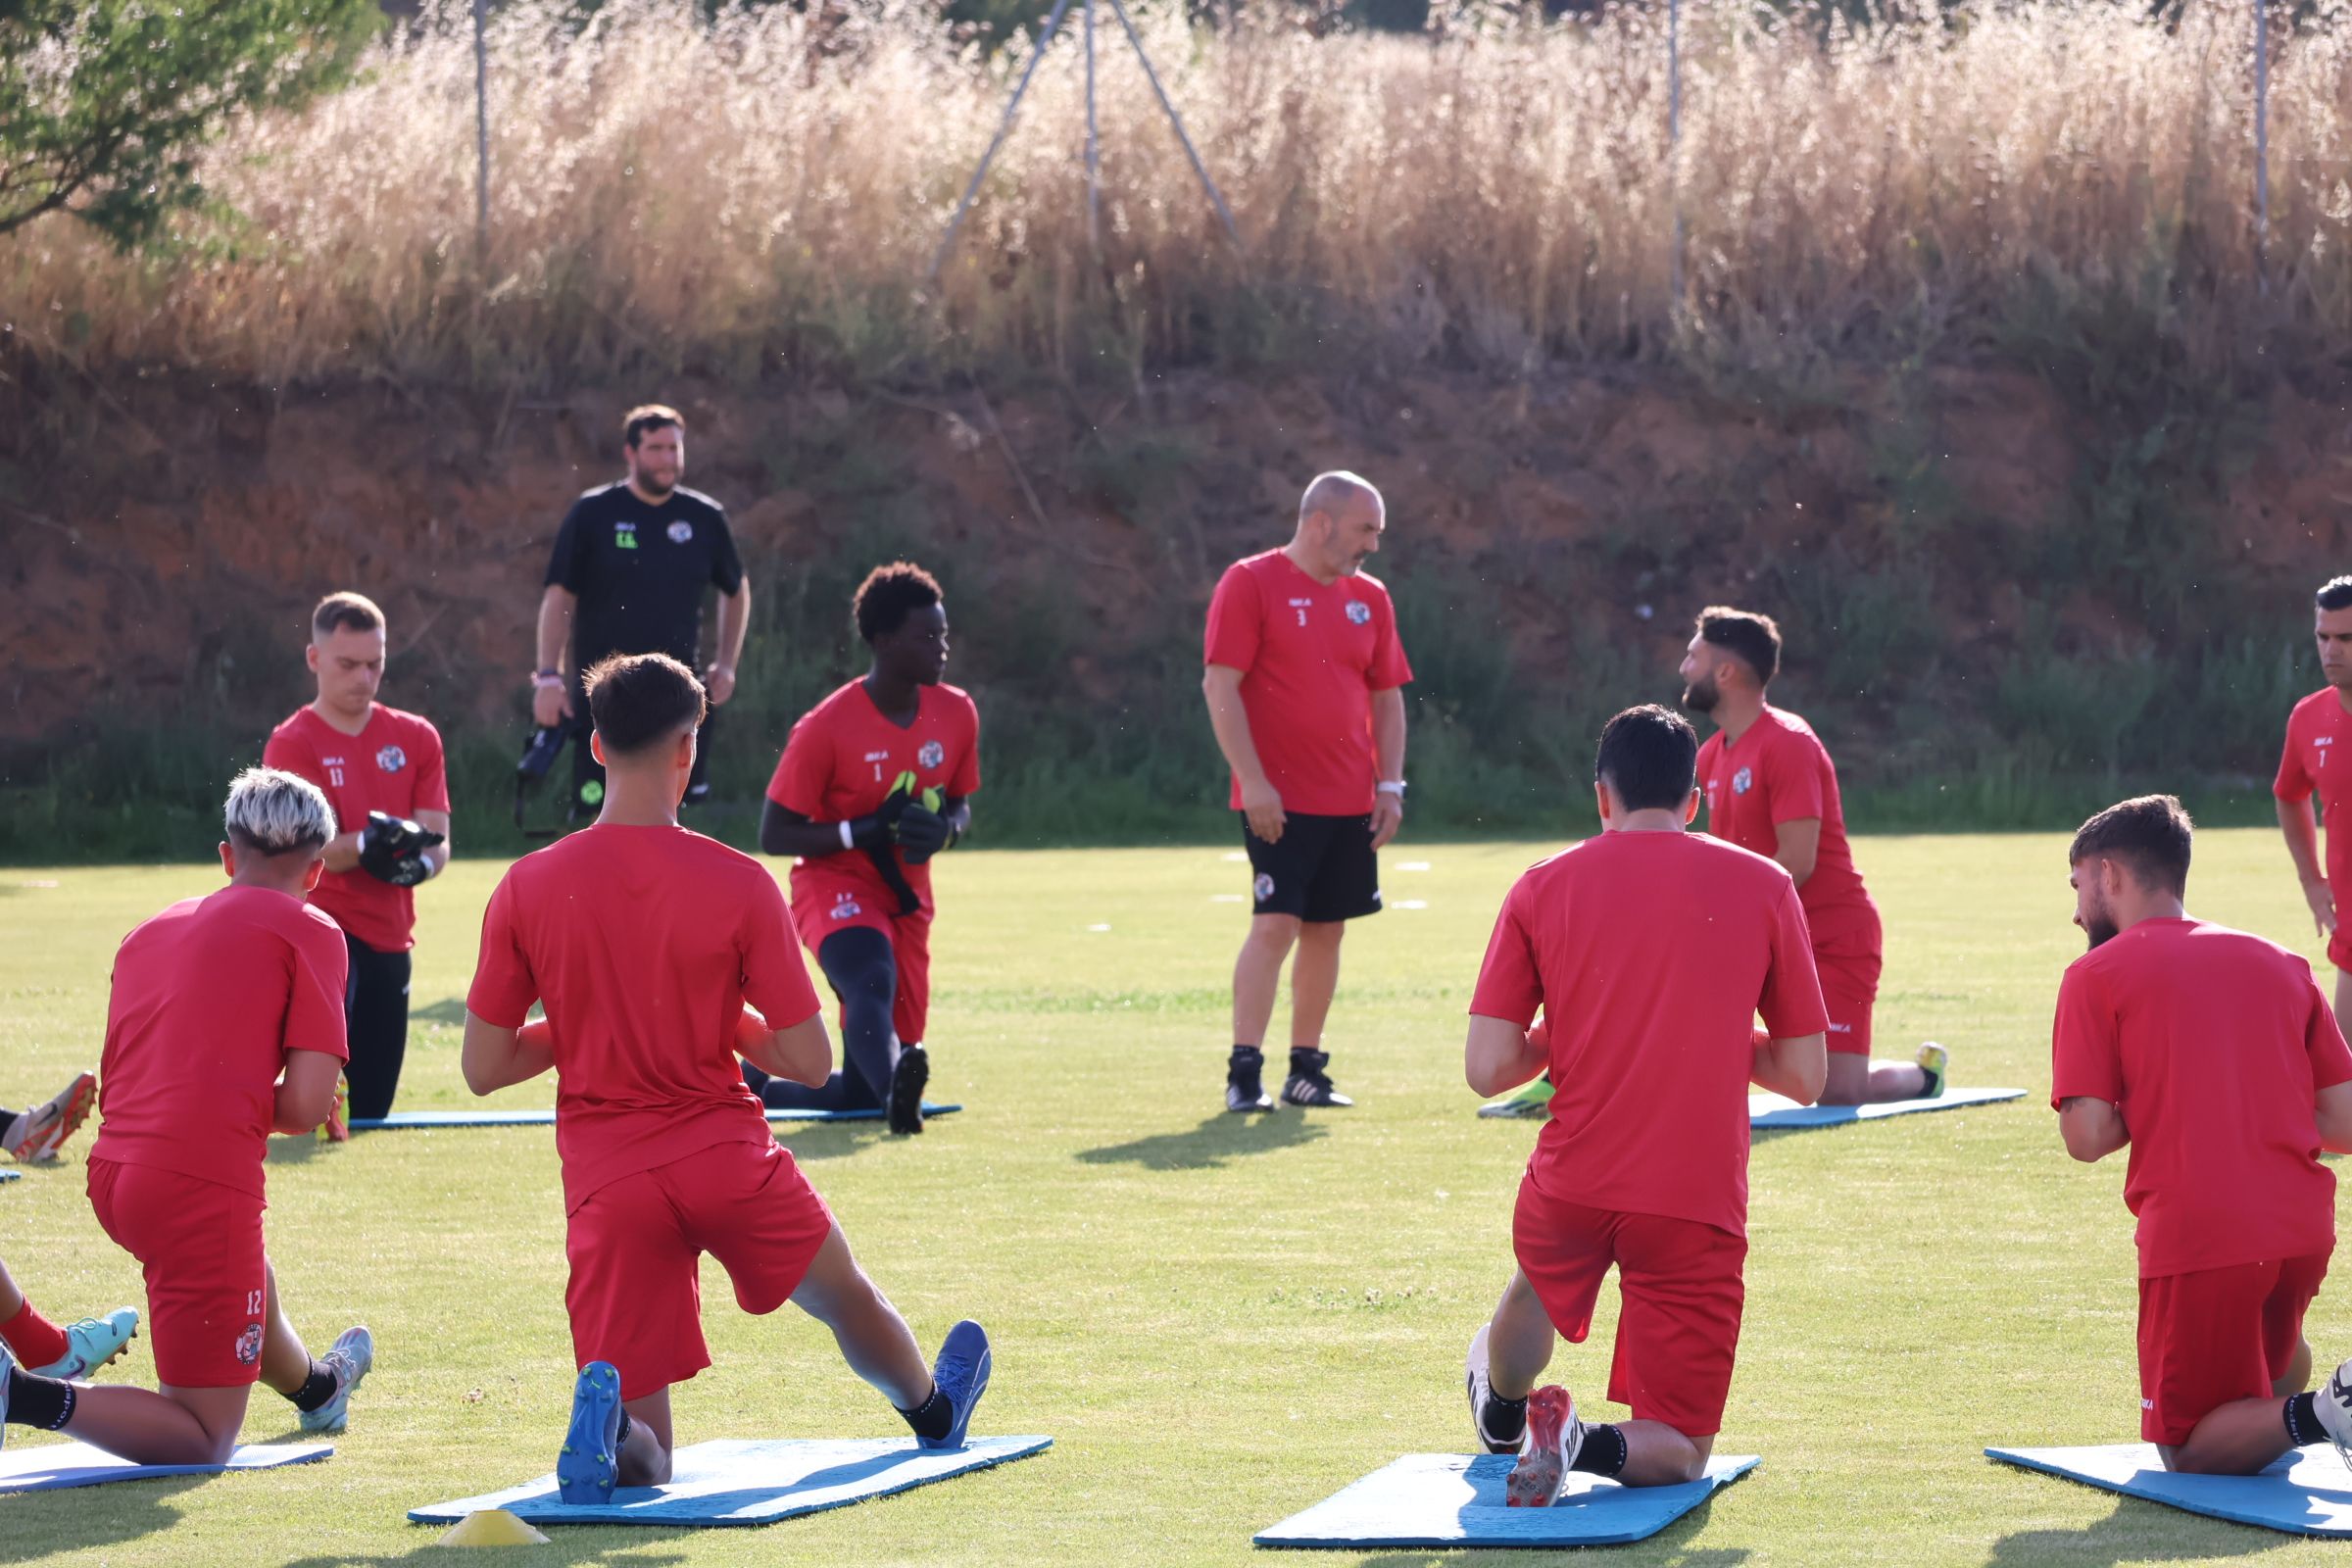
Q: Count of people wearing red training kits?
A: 9